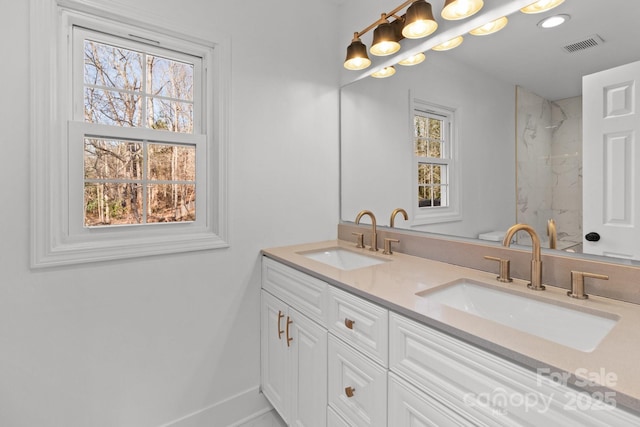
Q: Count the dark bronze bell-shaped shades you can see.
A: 4